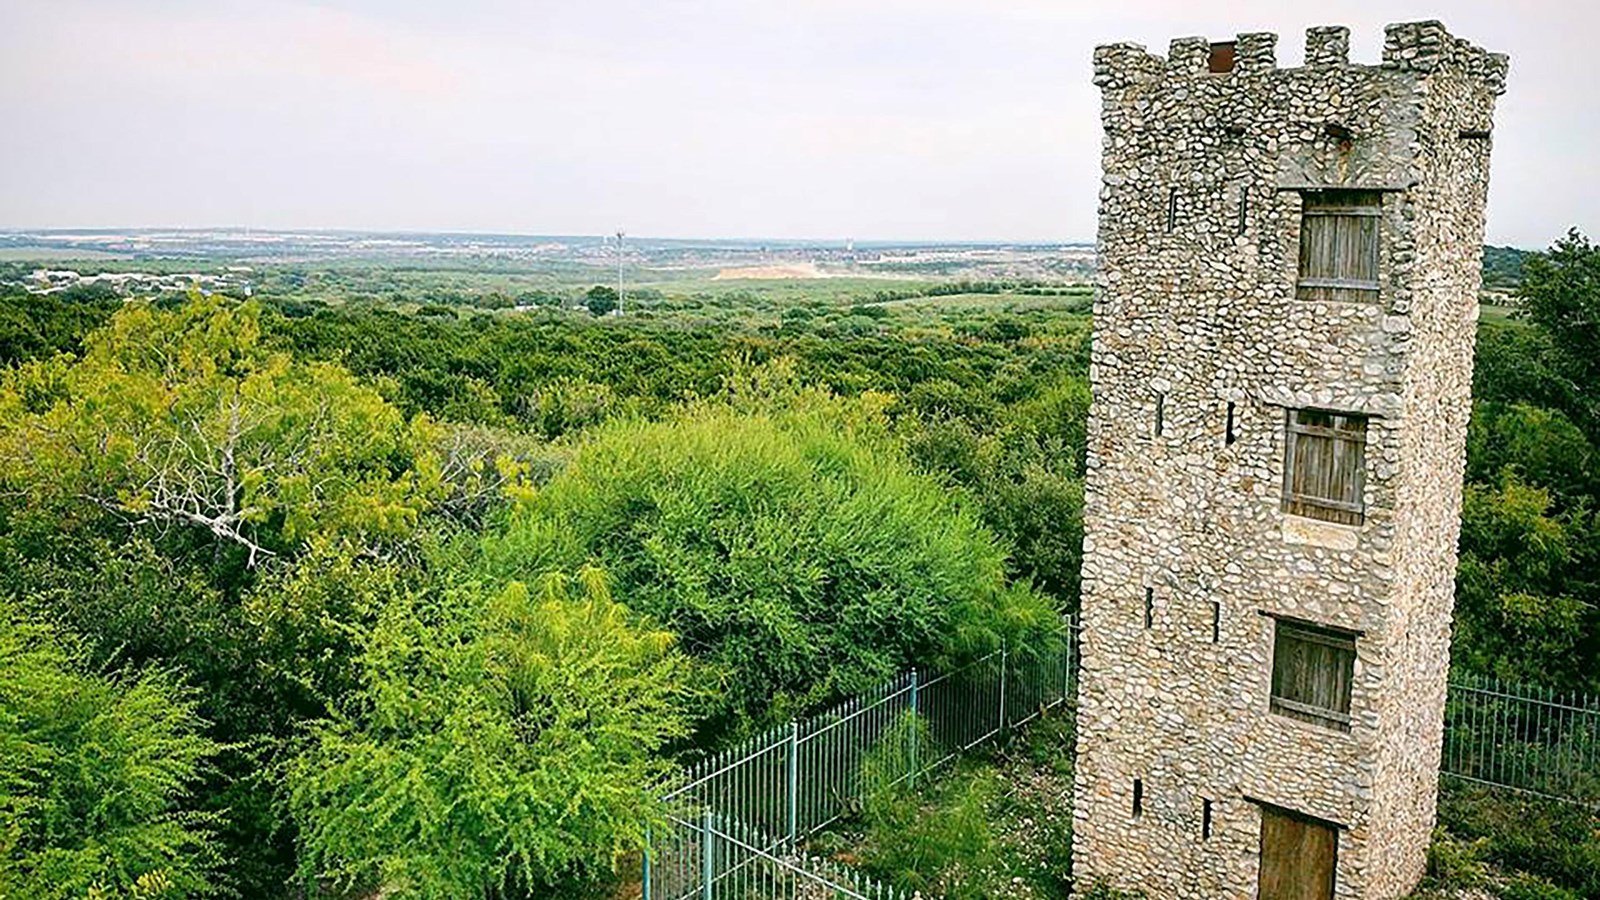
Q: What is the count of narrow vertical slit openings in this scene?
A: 8